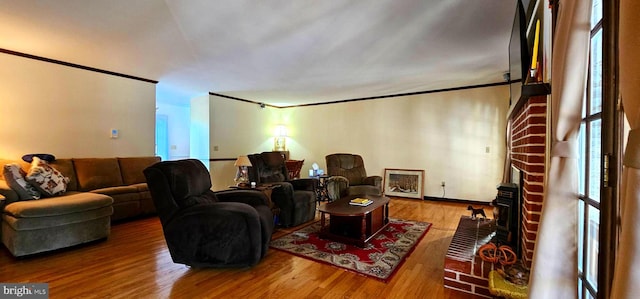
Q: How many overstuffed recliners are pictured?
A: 3